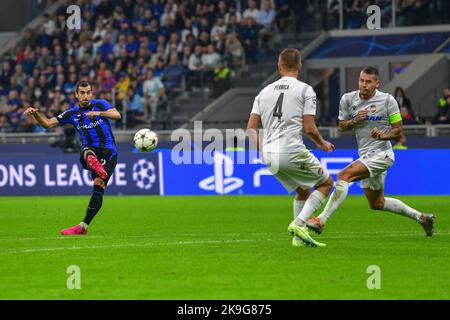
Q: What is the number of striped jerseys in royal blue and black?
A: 1